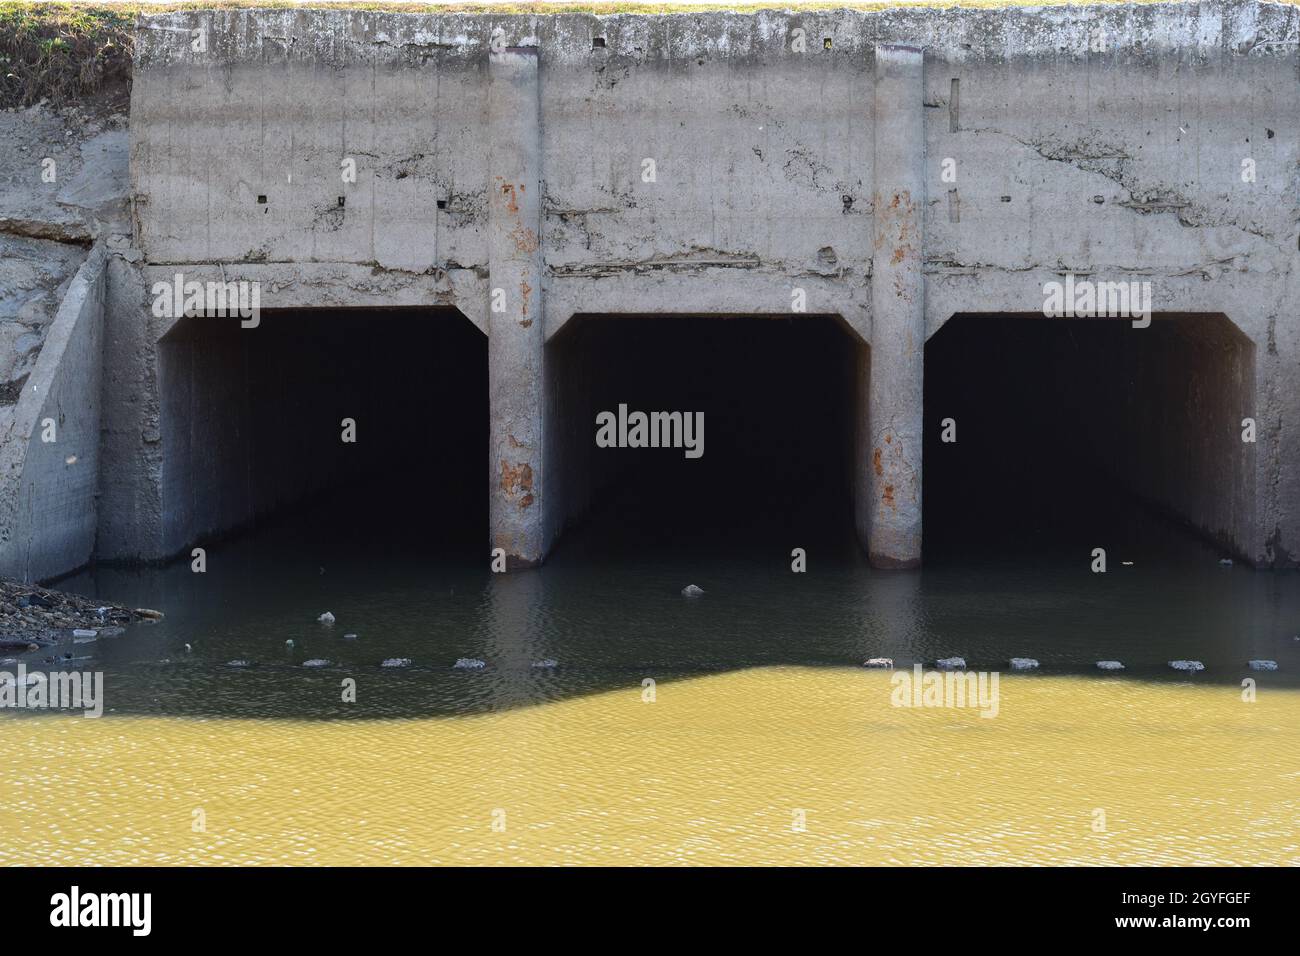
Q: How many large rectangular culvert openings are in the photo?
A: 3